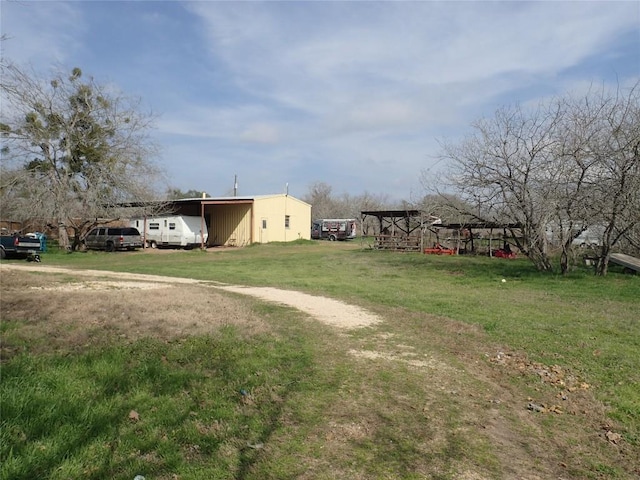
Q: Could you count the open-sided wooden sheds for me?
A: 2